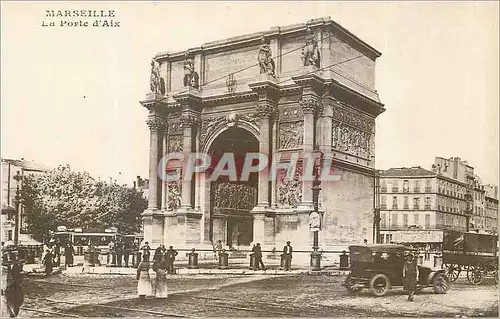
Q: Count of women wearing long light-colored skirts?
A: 2